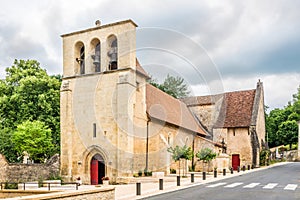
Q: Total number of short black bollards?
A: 12